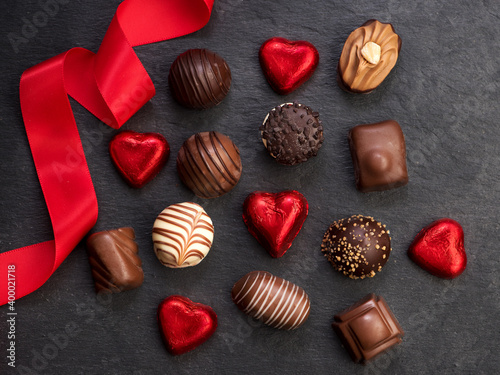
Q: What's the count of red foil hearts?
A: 5